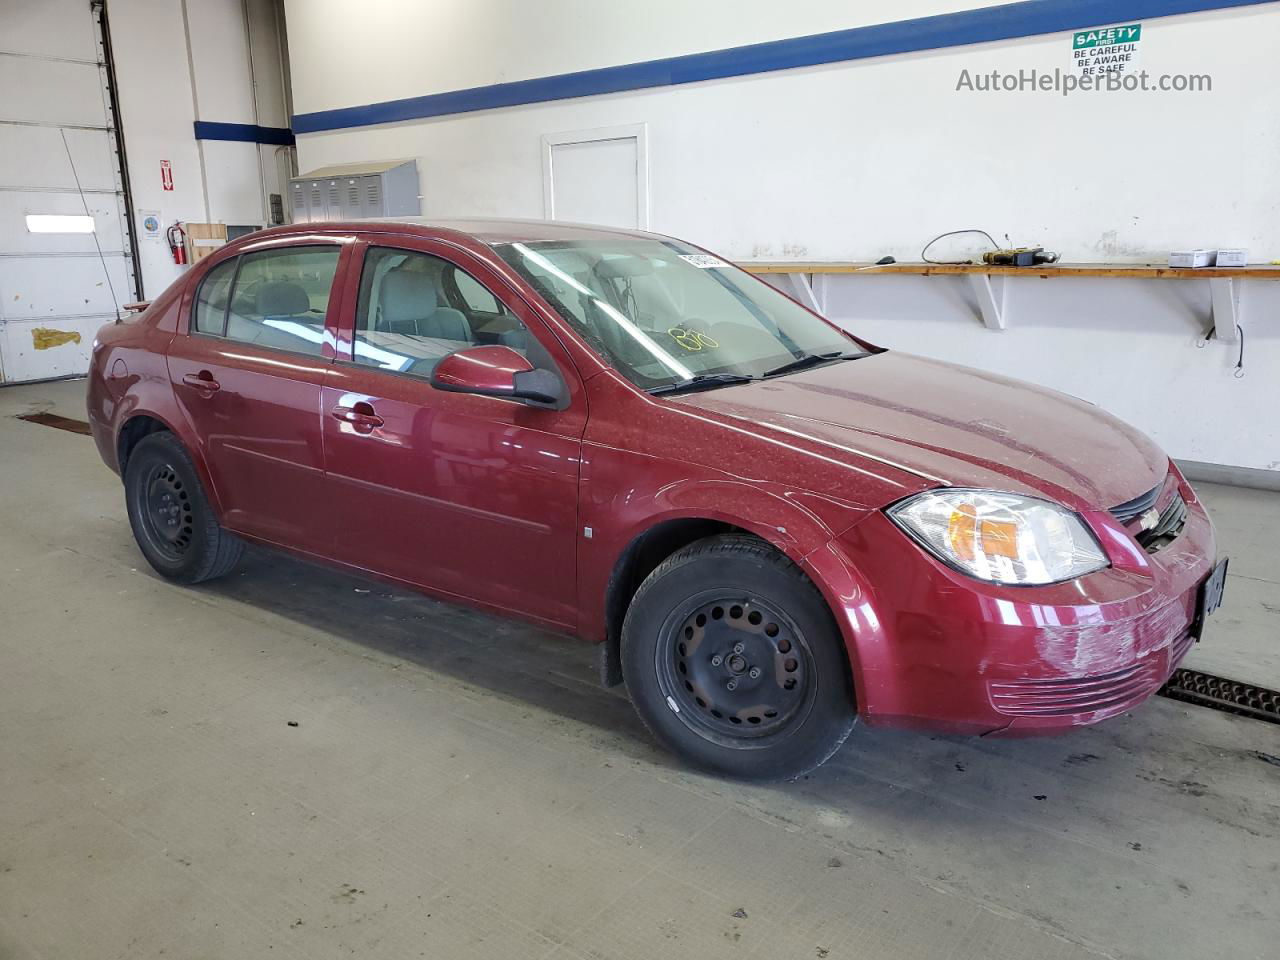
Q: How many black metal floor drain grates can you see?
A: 1